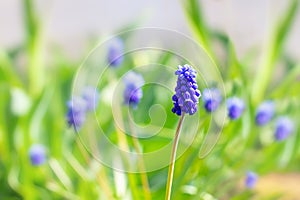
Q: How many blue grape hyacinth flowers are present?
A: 11